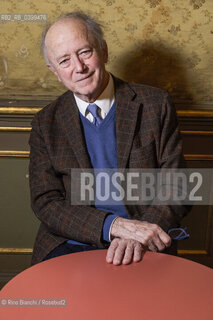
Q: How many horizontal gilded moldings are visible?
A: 4